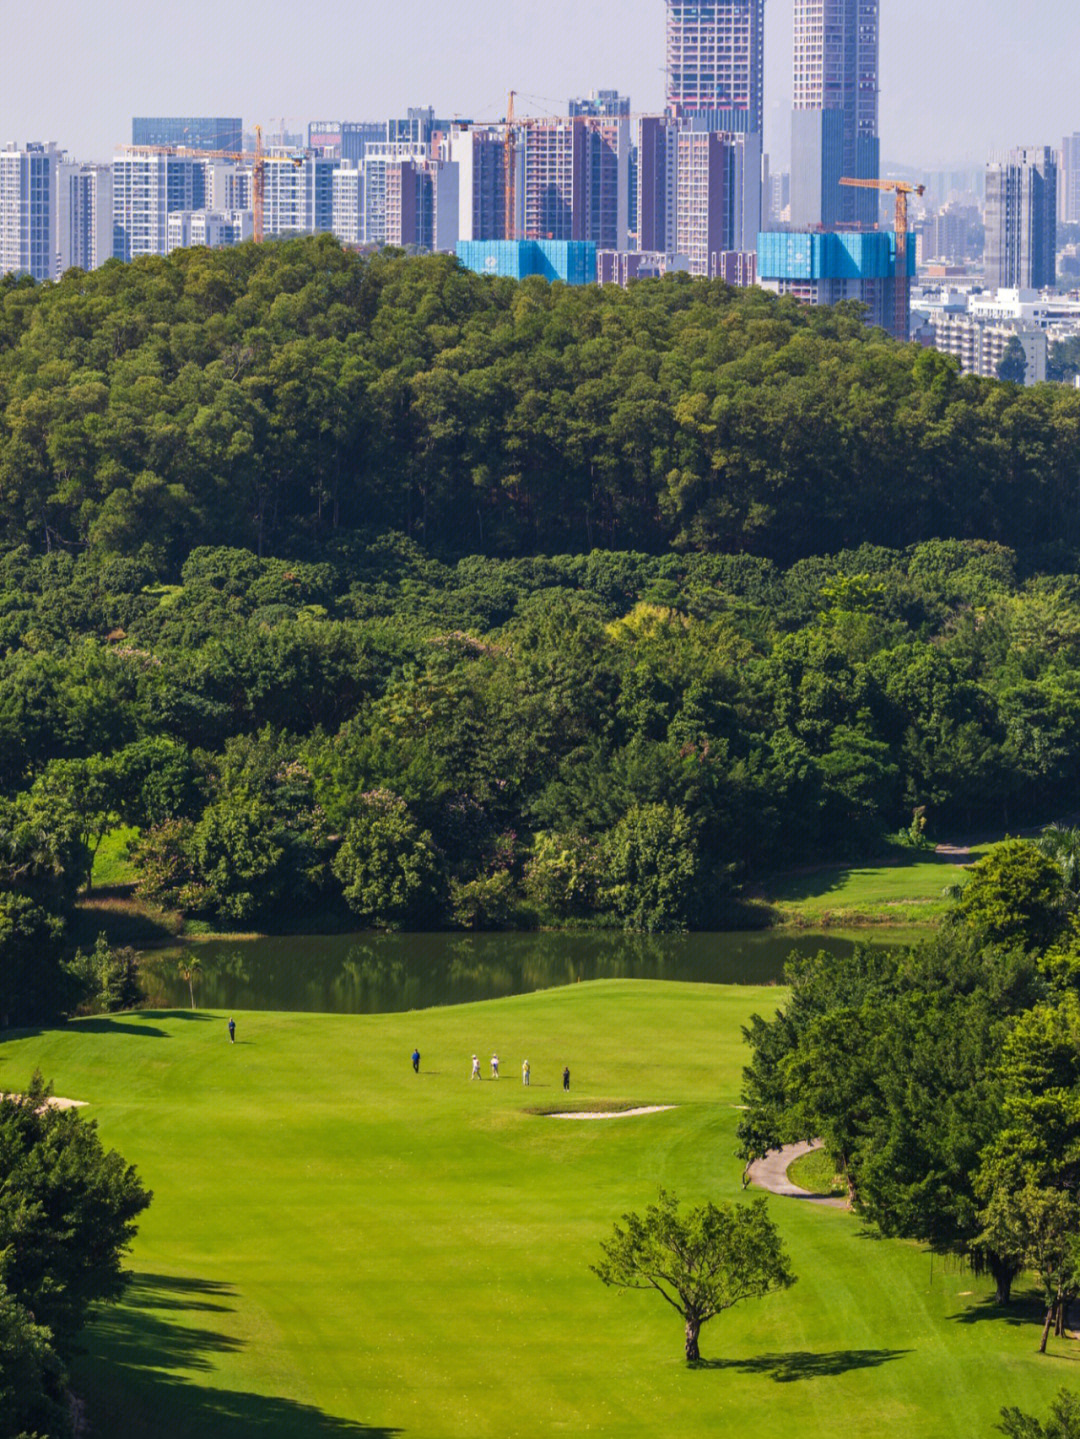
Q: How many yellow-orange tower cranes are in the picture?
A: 3